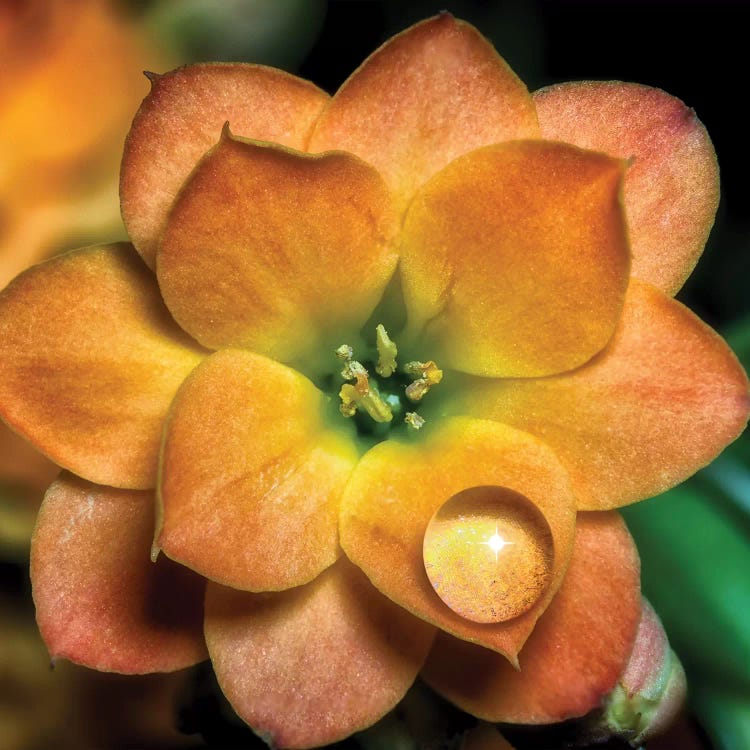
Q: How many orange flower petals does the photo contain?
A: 12